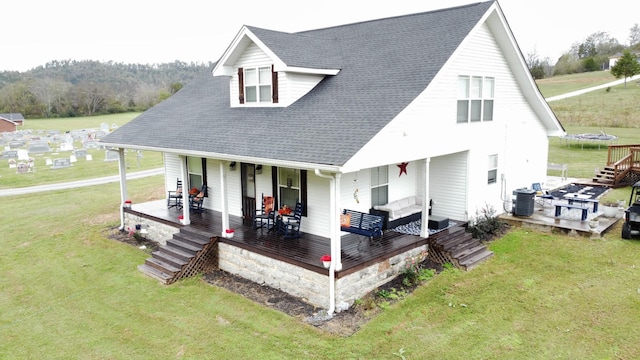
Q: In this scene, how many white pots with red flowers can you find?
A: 4